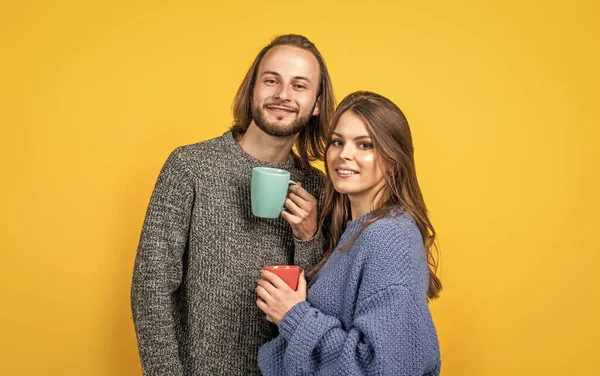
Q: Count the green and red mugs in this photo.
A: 2